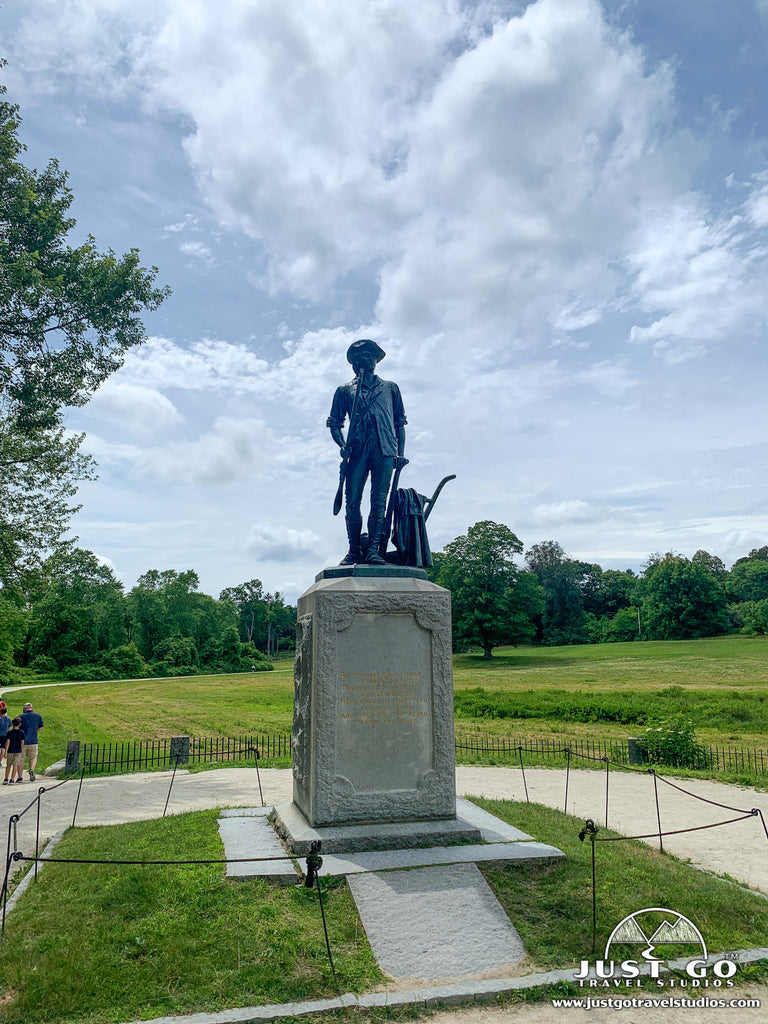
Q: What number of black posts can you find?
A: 13